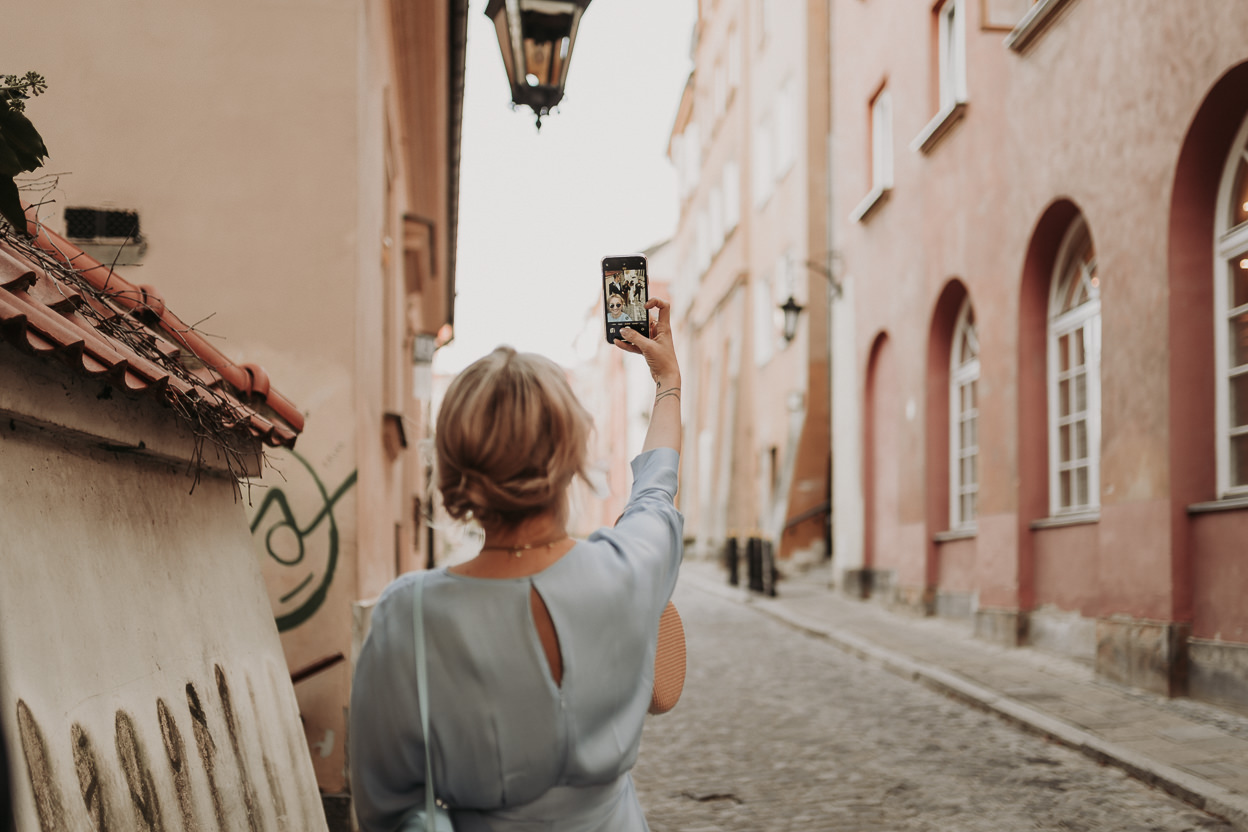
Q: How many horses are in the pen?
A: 0